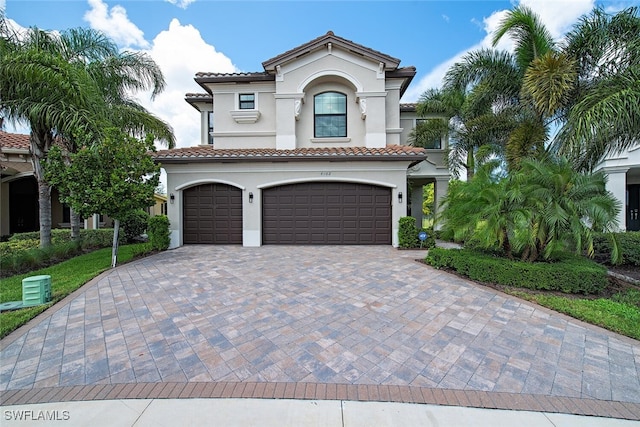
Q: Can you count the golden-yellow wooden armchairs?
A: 0